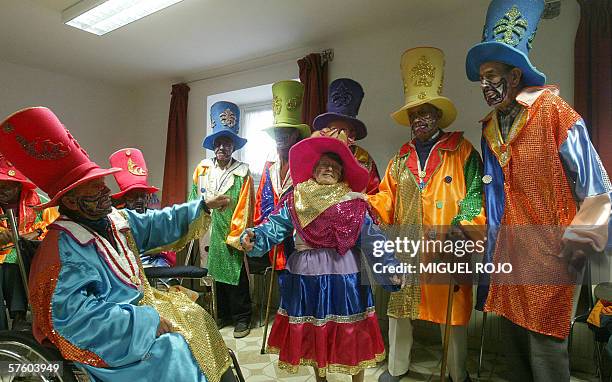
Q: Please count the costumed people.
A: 9